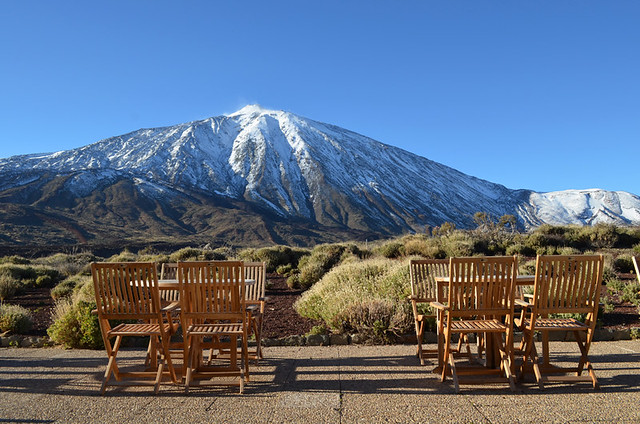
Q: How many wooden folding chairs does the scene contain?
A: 8